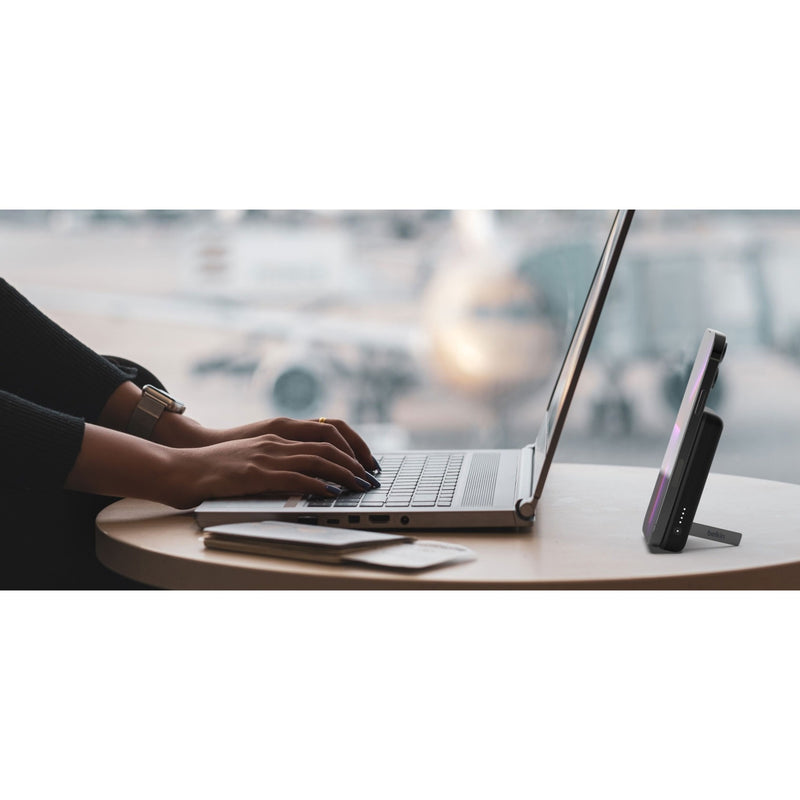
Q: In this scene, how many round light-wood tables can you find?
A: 1